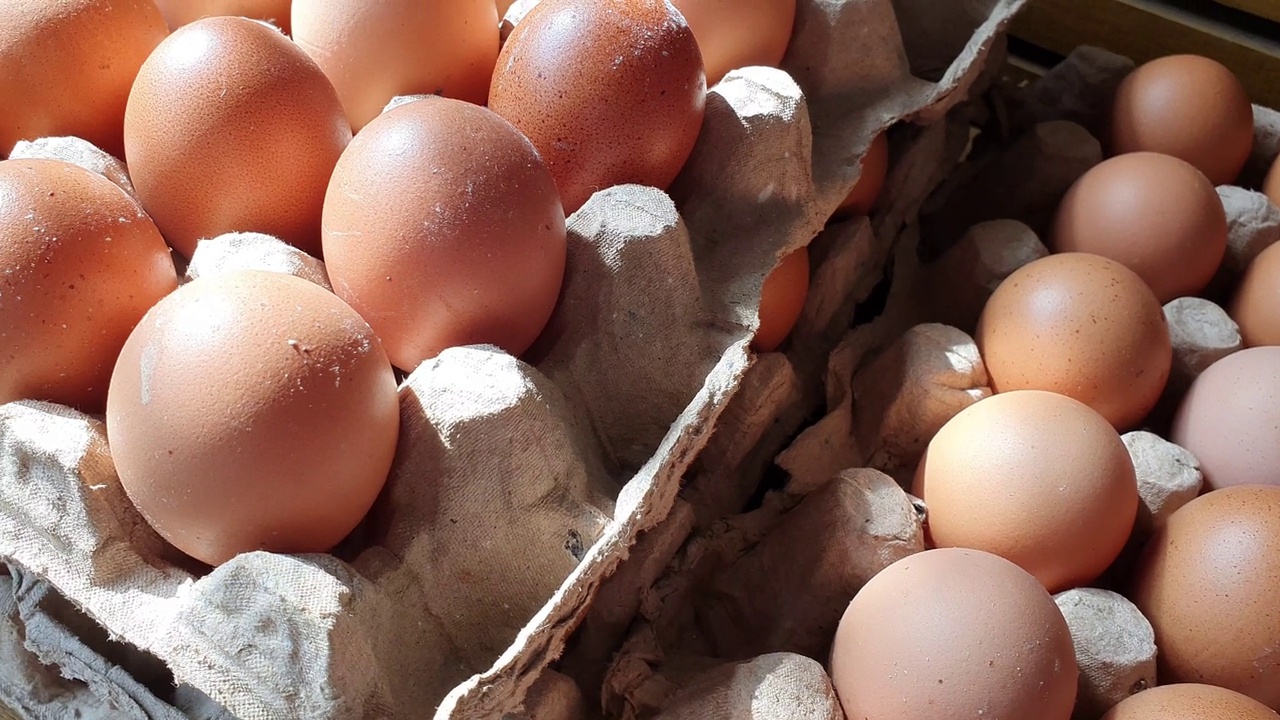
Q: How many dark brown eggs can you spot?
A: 1